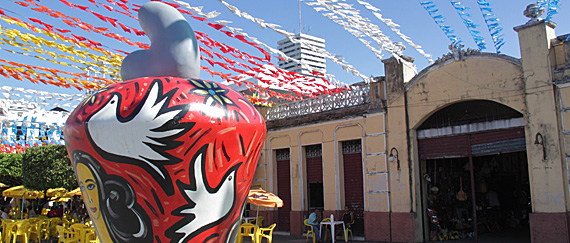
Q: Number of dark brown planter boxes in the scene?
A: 0